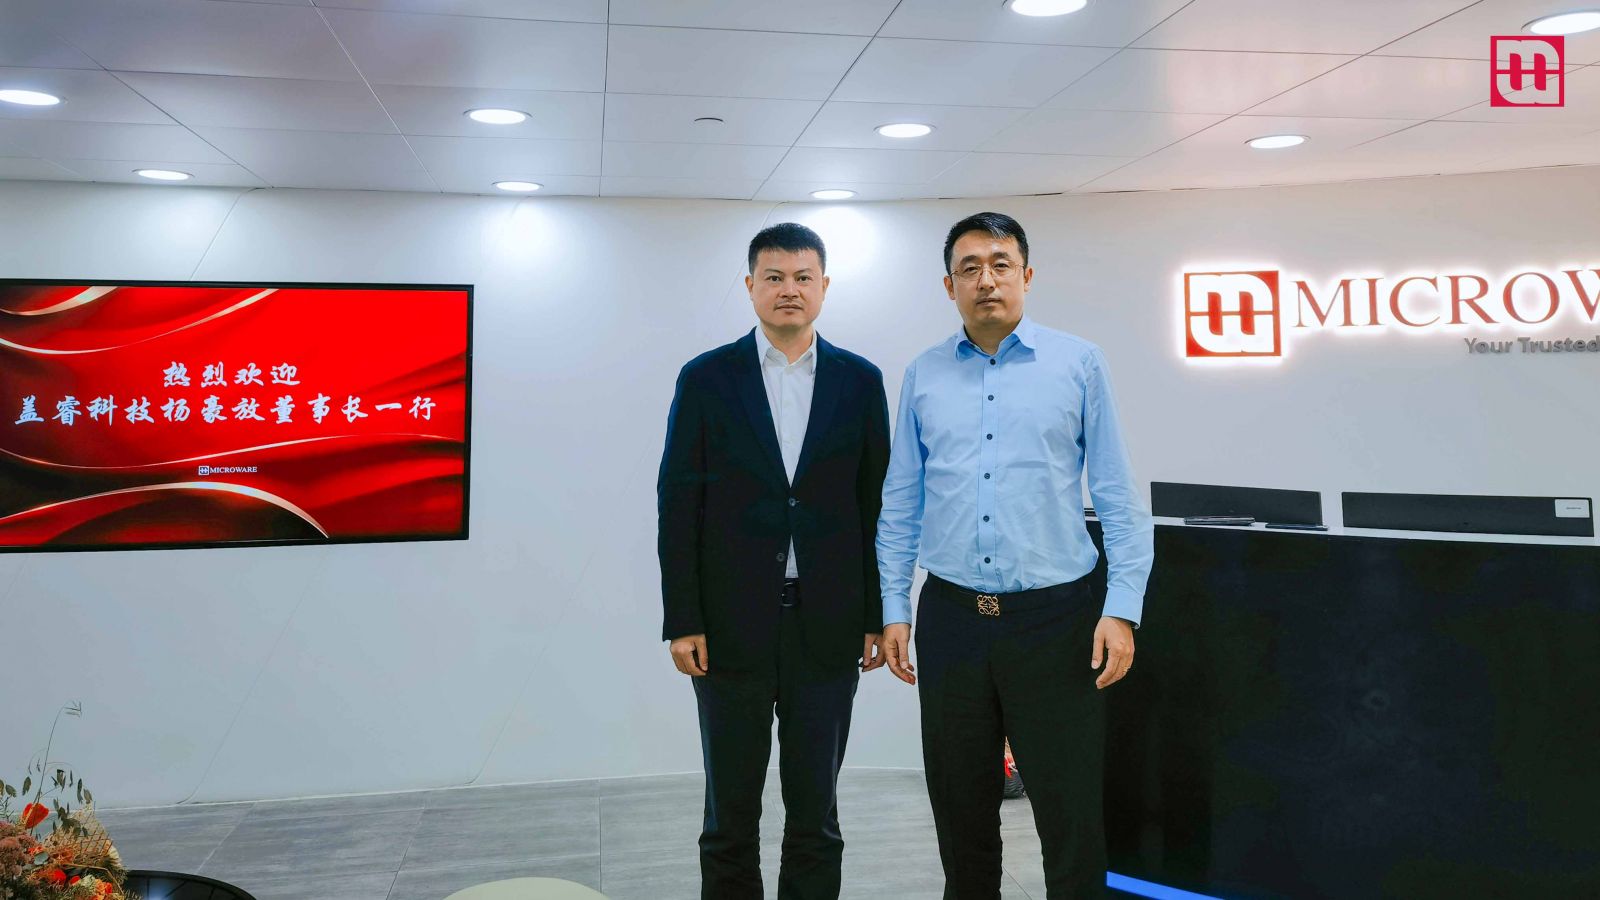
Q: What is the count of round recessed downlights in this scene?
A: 9